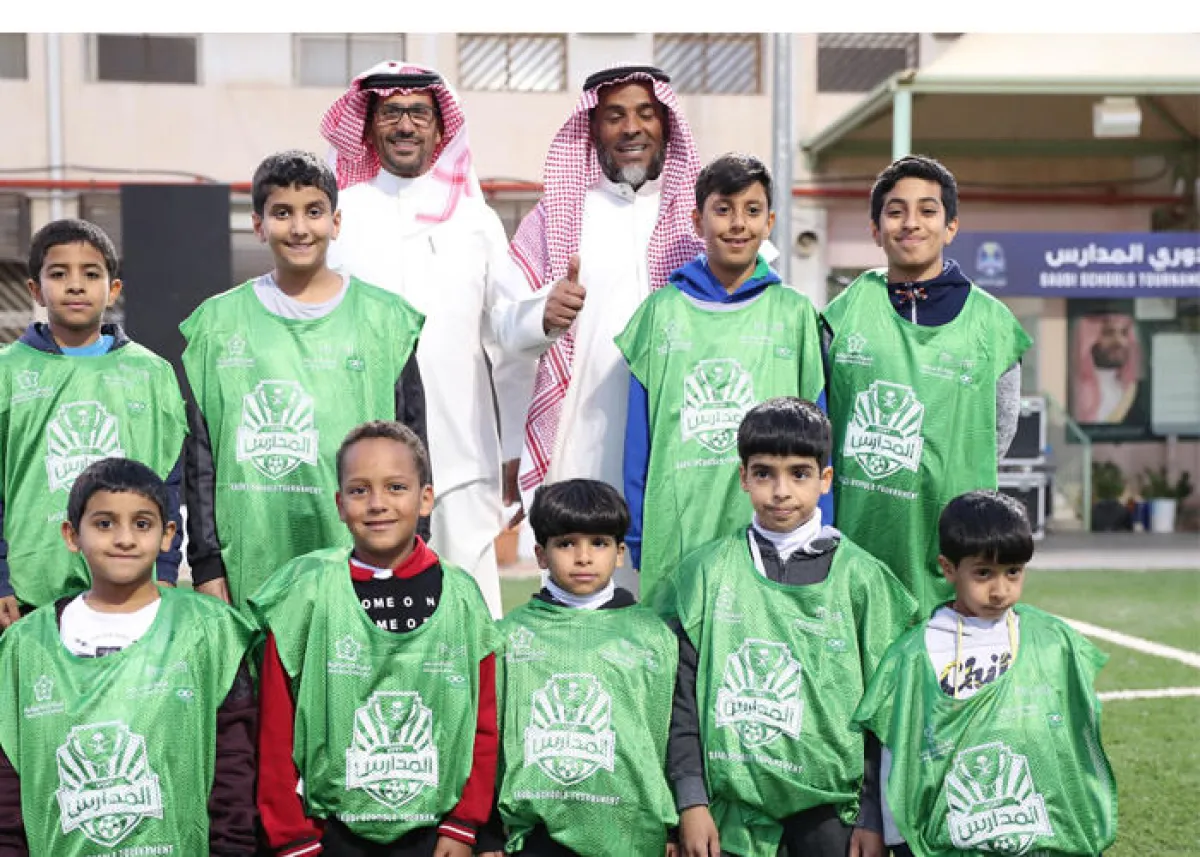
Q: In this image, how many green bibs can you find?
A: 9